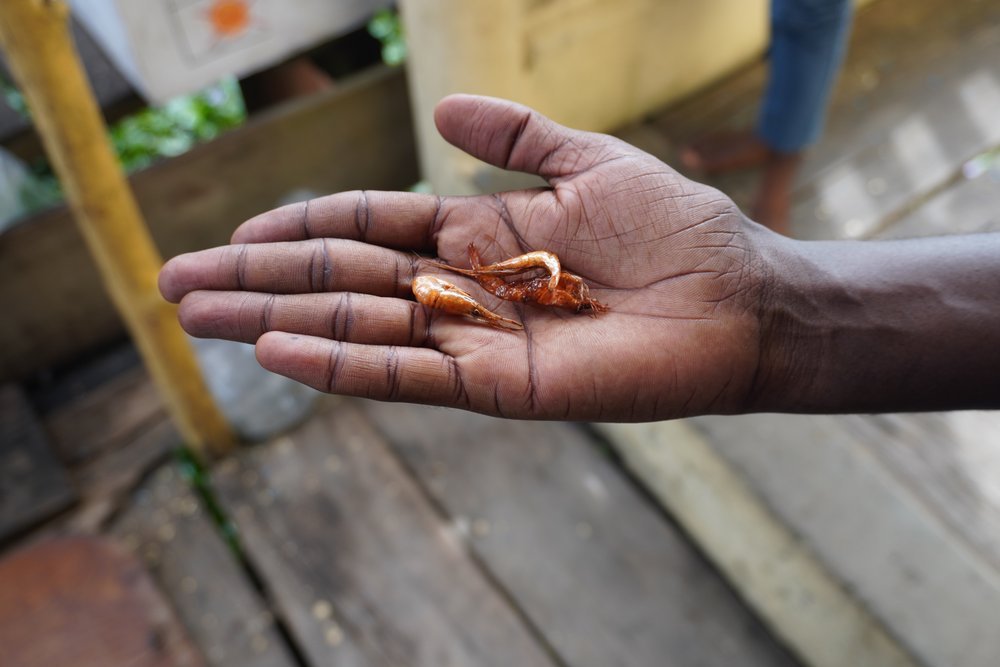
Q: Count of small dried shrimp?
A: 3